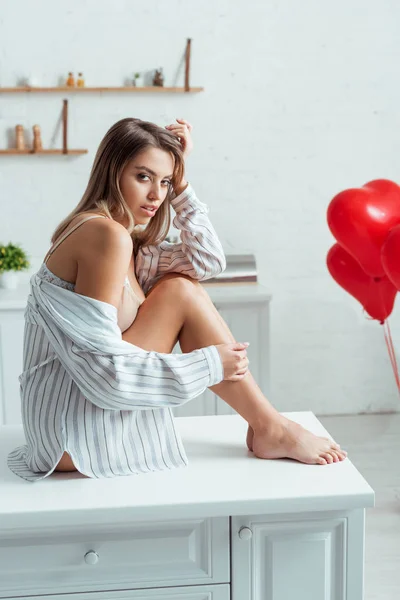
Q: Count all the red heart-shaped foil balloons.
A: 3